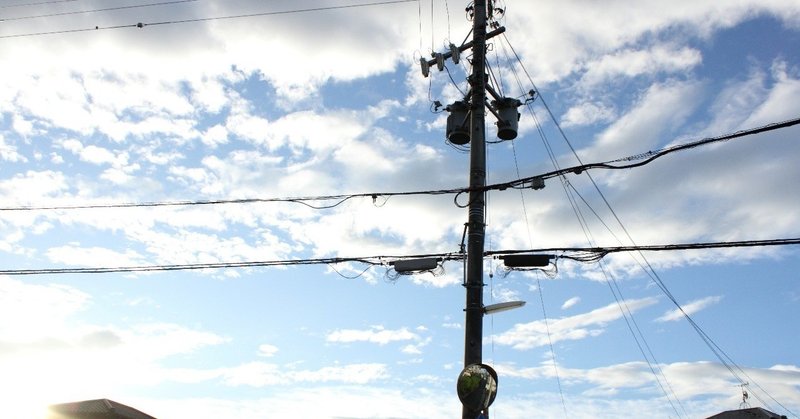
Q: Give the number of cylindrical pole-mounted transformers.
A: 2